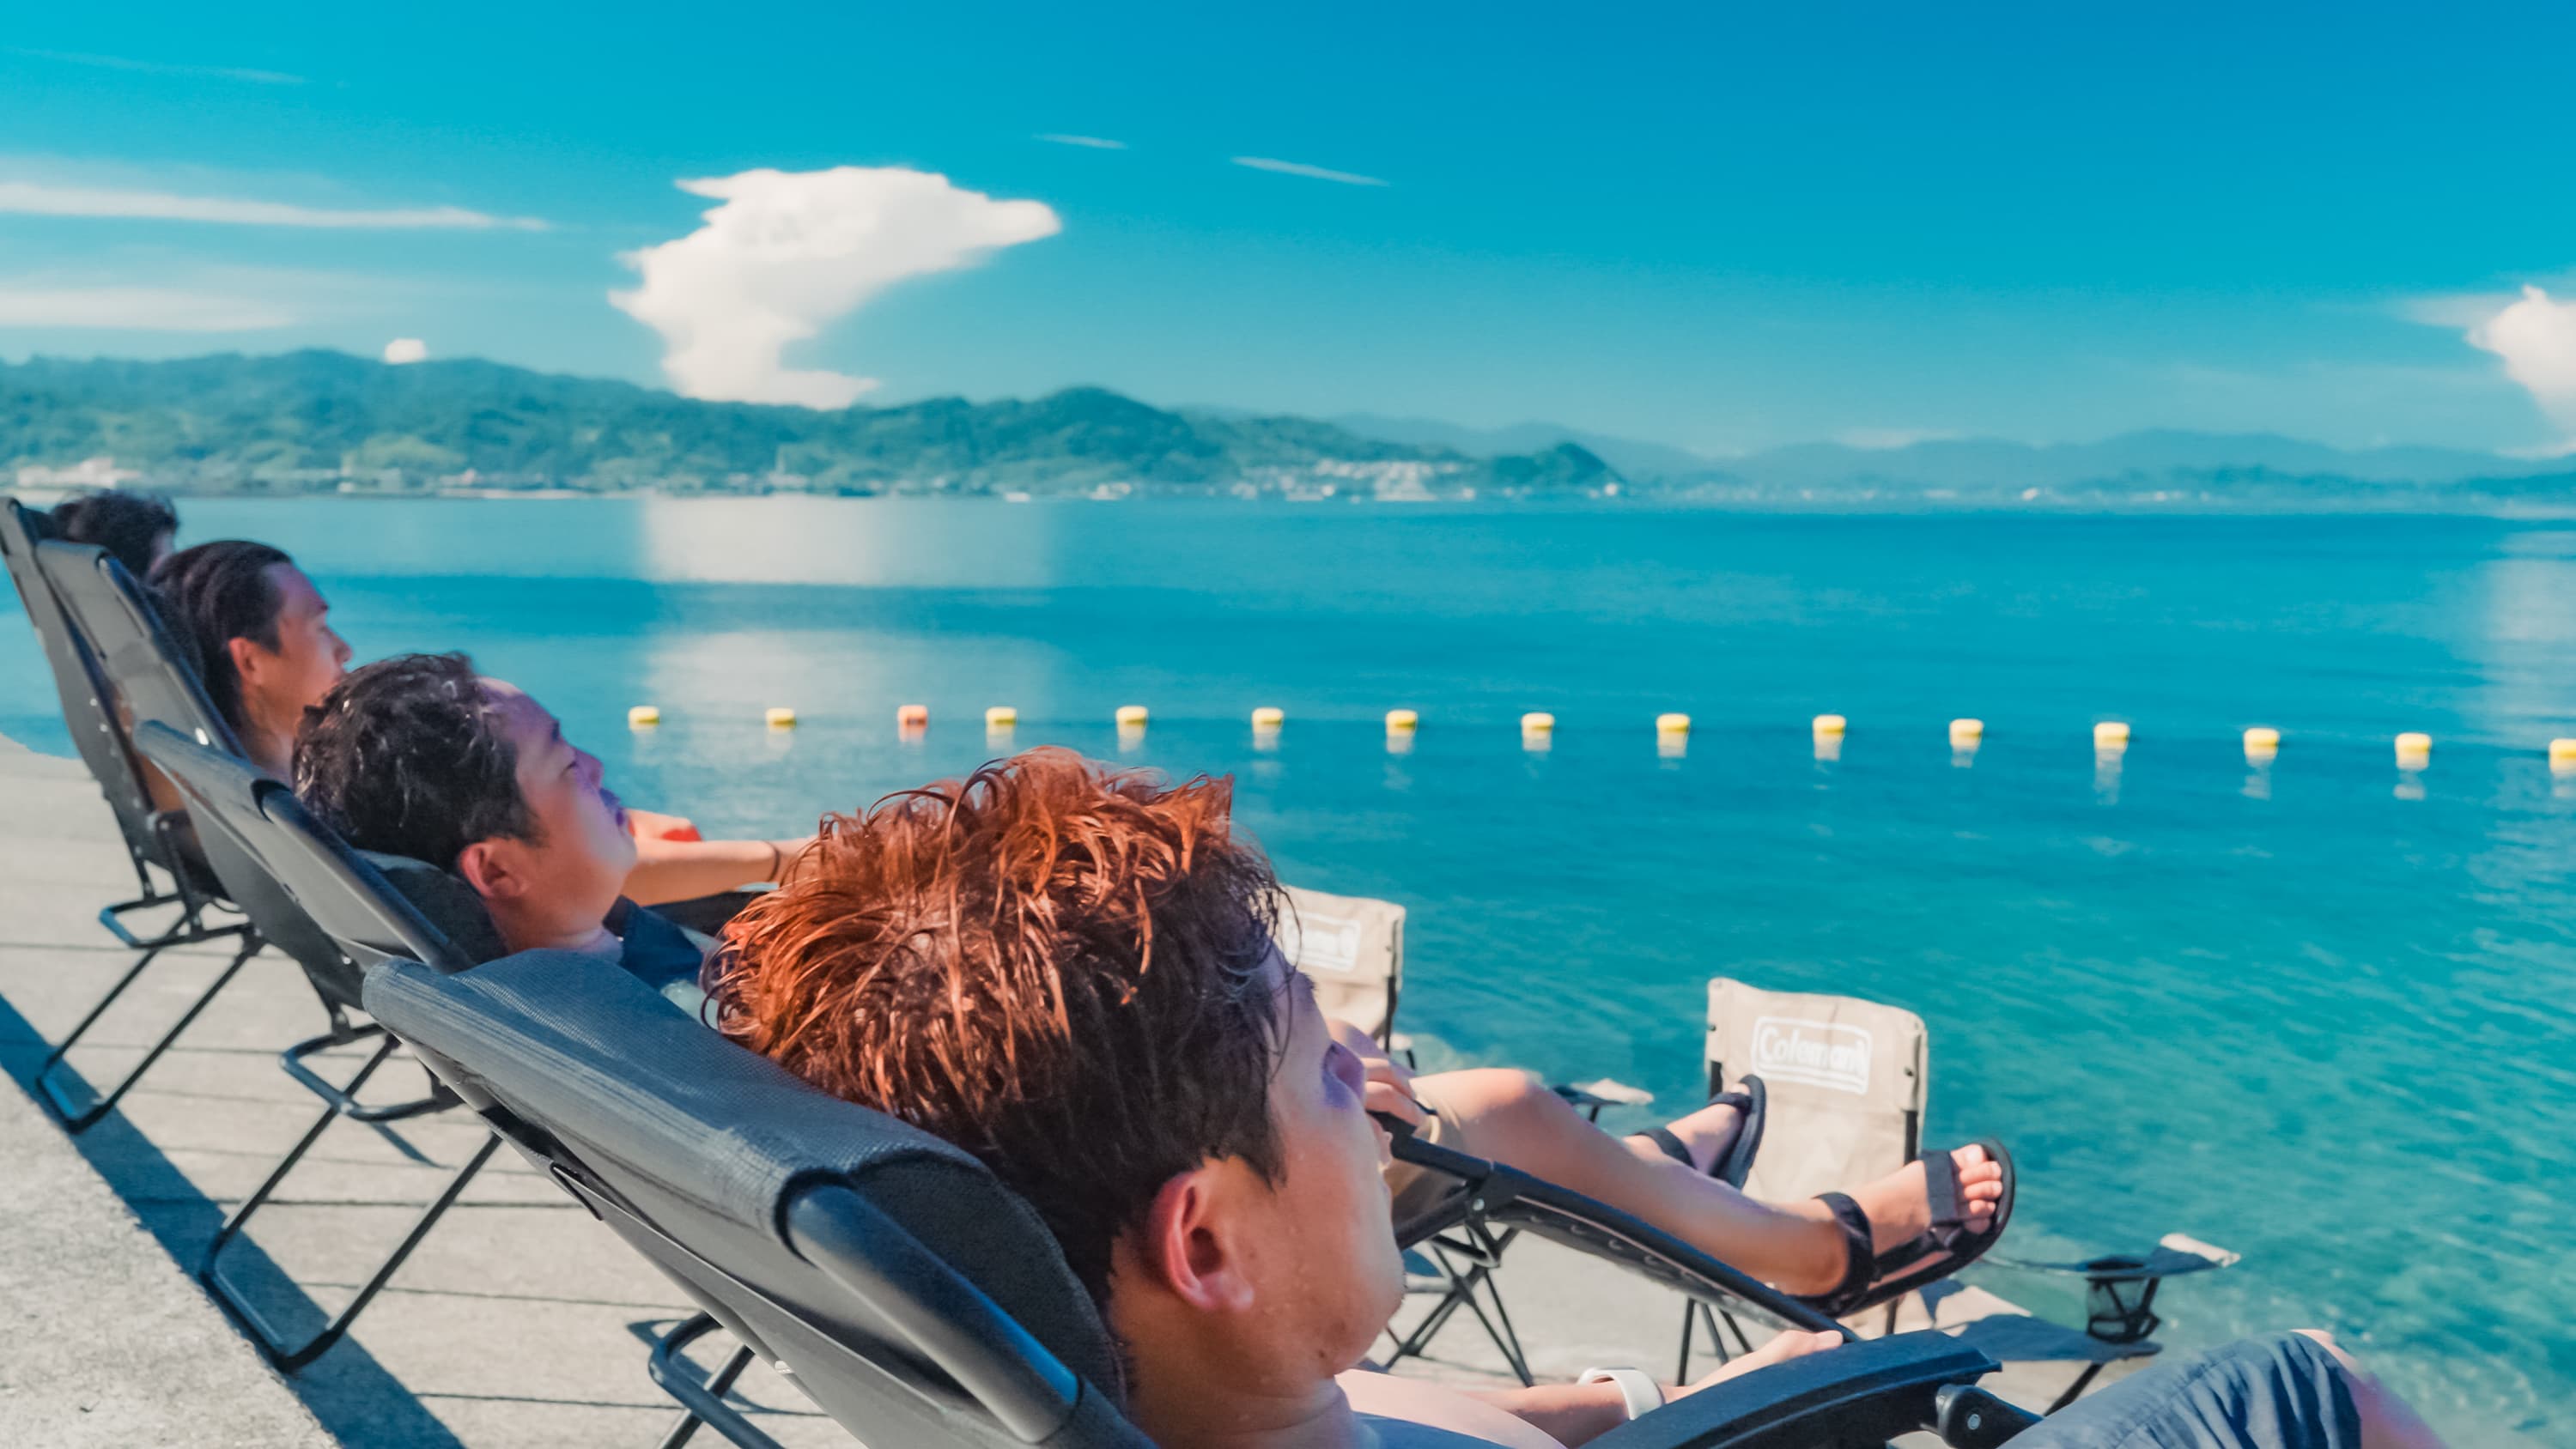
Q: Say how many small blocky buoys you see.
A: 15